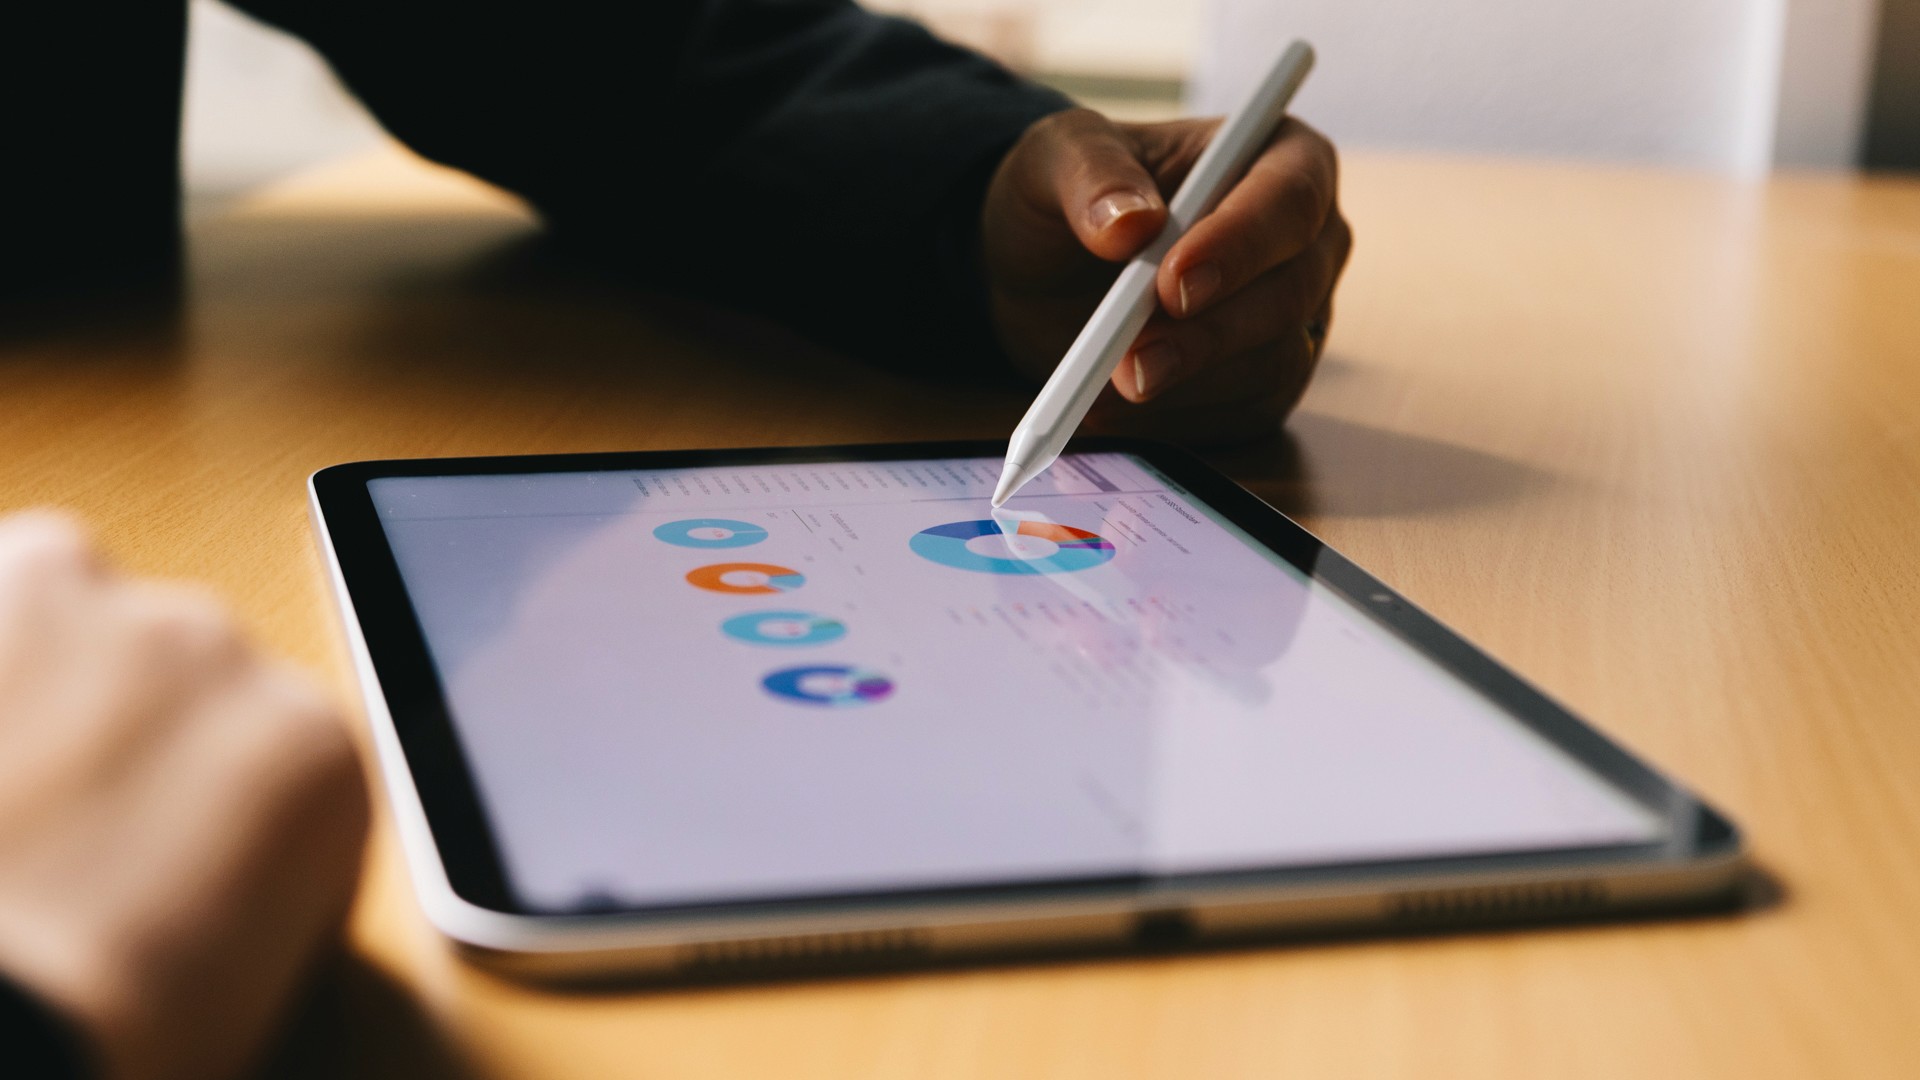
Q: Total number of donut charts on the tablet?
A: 5